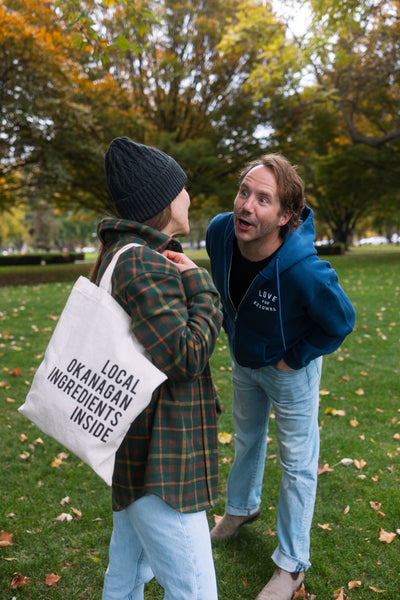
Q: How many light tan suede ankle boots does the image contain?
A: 2